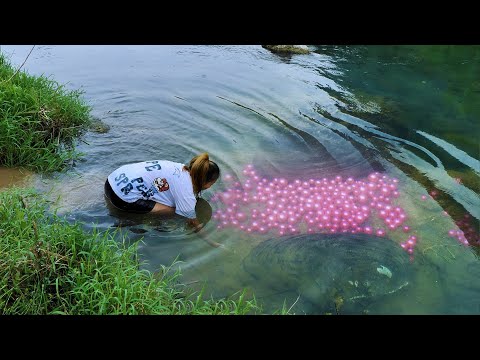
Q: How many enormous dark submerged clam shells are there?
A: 1